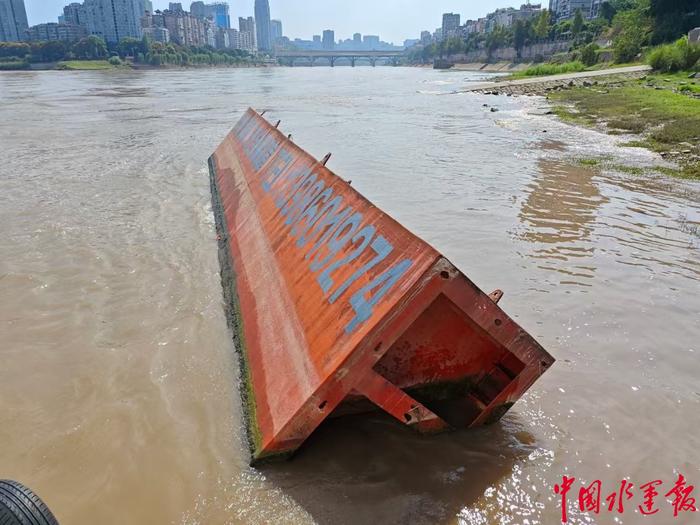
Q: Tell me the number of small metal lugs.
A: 6